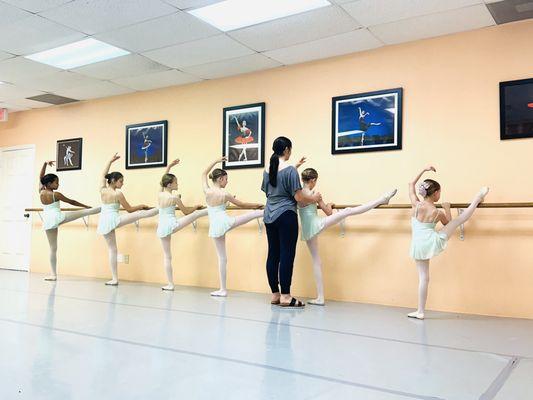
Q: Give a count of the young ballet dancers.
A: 6